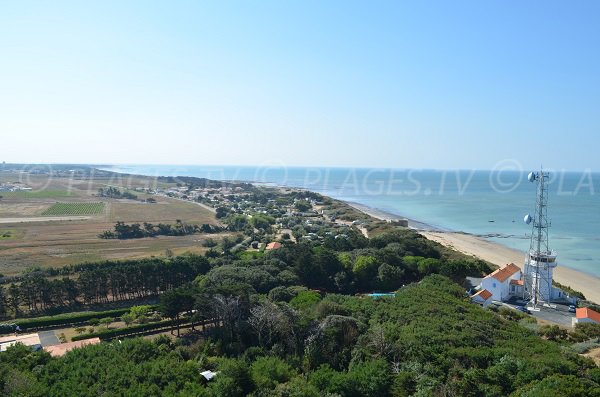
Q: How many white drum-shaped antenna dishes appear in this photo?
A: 2